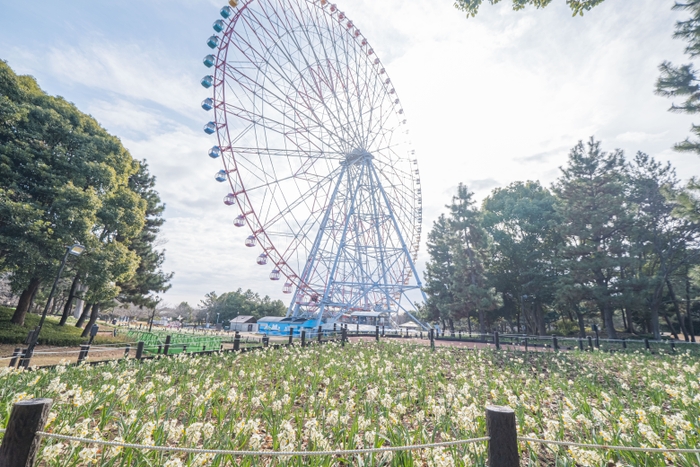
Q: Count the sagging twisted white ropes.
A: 2